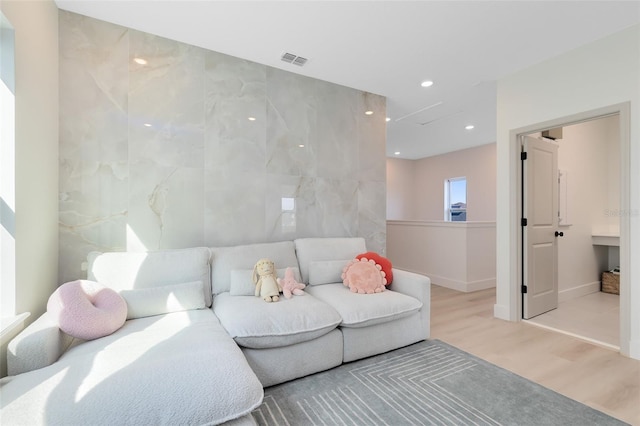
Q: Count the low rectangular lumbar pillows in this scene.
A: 3